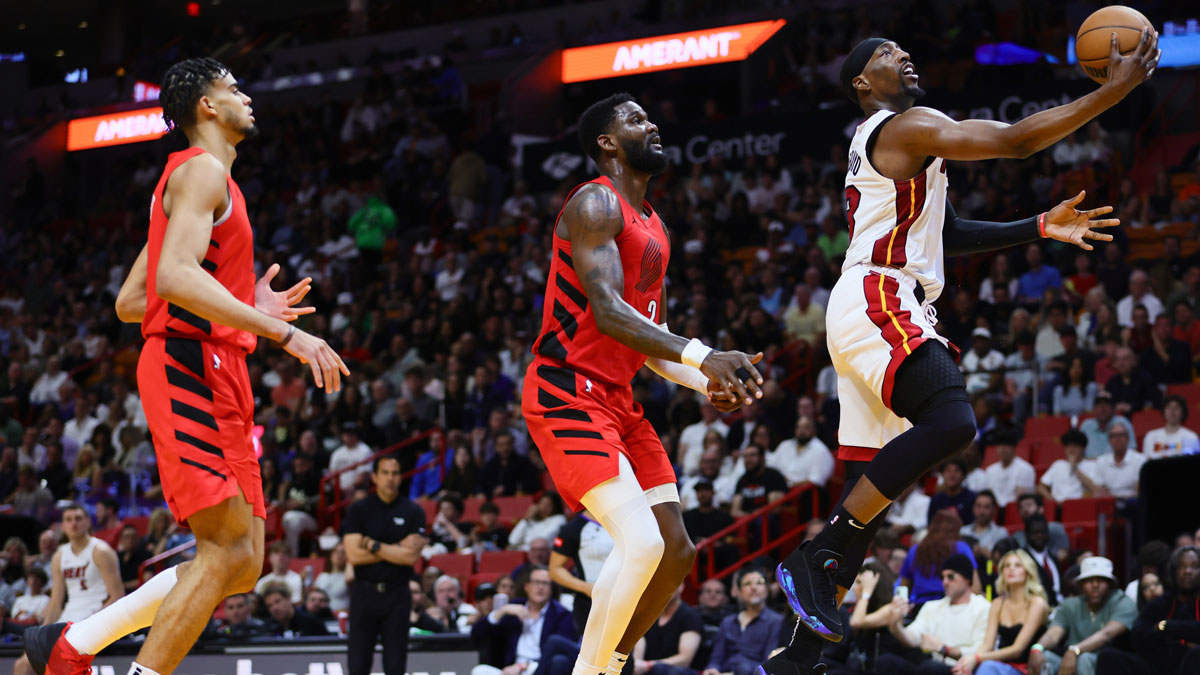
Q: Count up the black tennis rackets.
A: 0